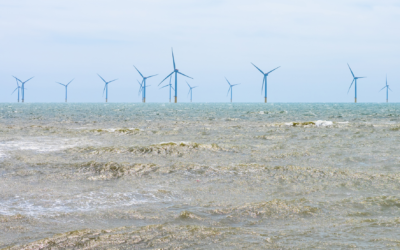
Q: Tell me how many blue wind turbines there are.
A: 13